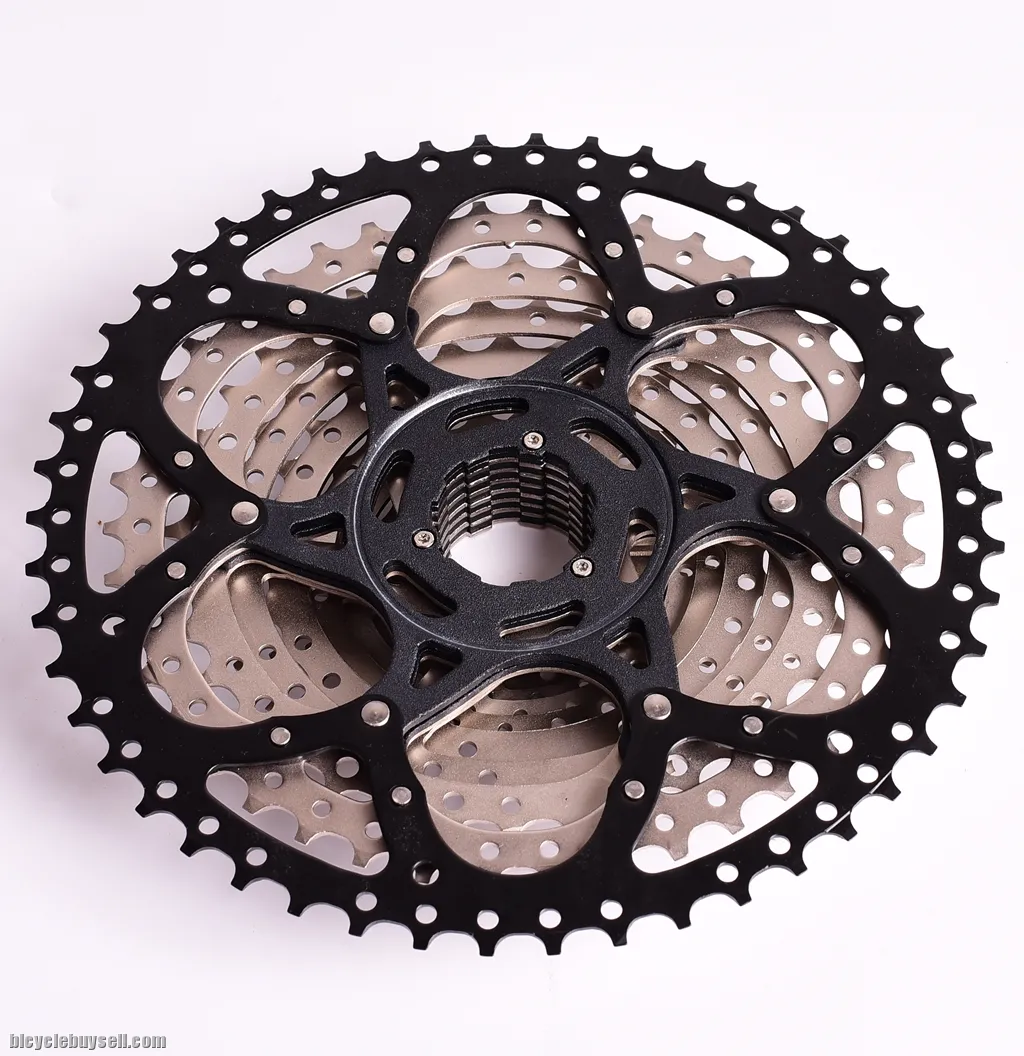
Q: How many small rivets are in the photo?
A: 12